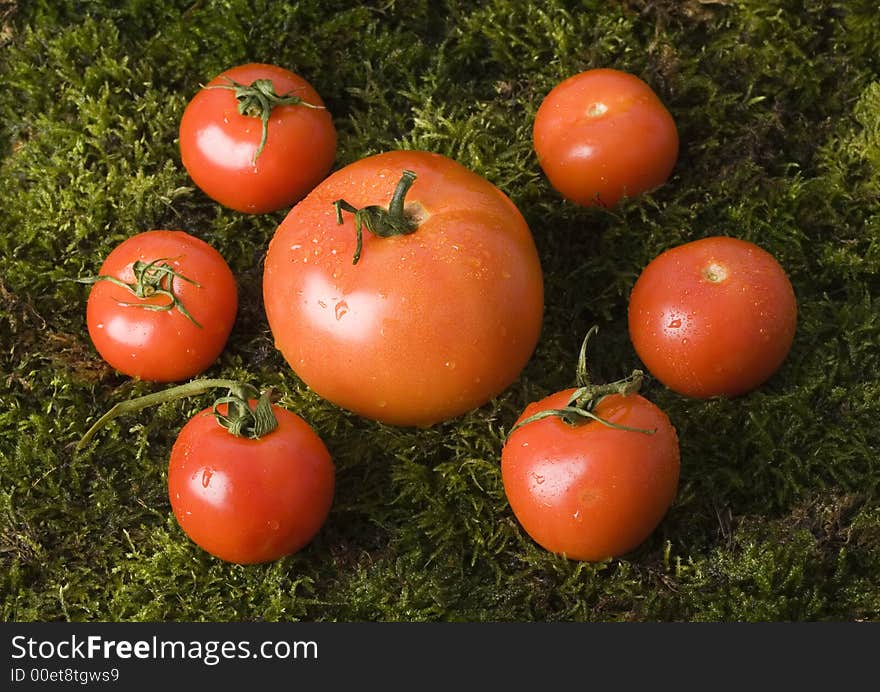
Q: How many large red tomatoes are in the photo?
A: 1